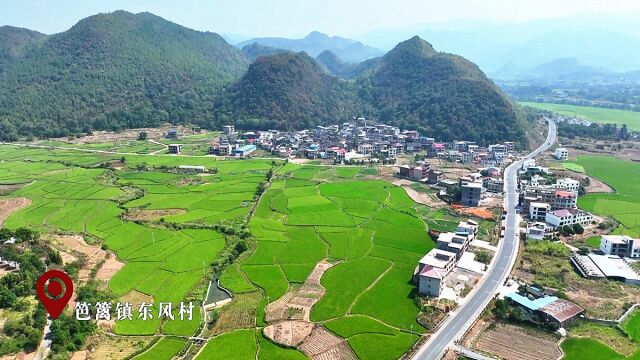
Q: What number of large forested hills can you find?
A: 3